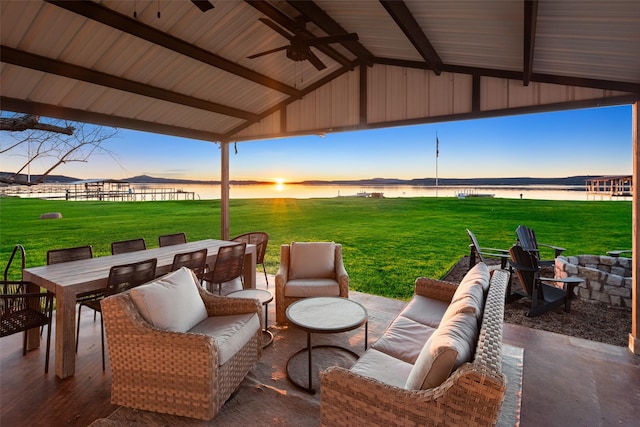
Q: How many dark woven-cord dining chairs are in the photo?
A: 8